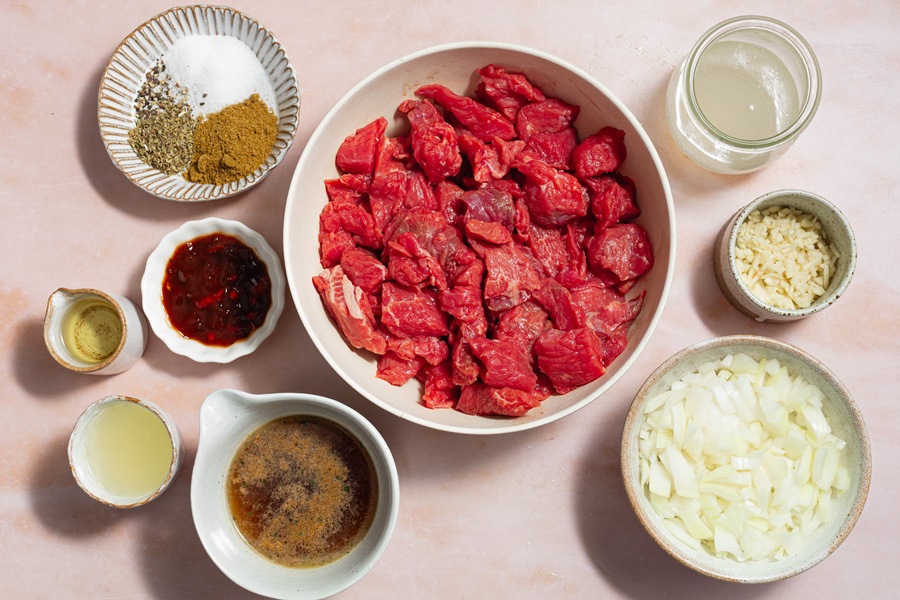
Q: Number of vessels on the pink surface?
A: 9